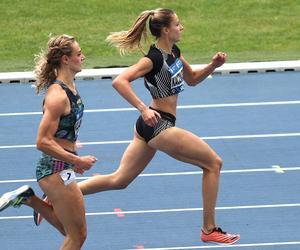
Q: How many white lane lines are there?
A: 5